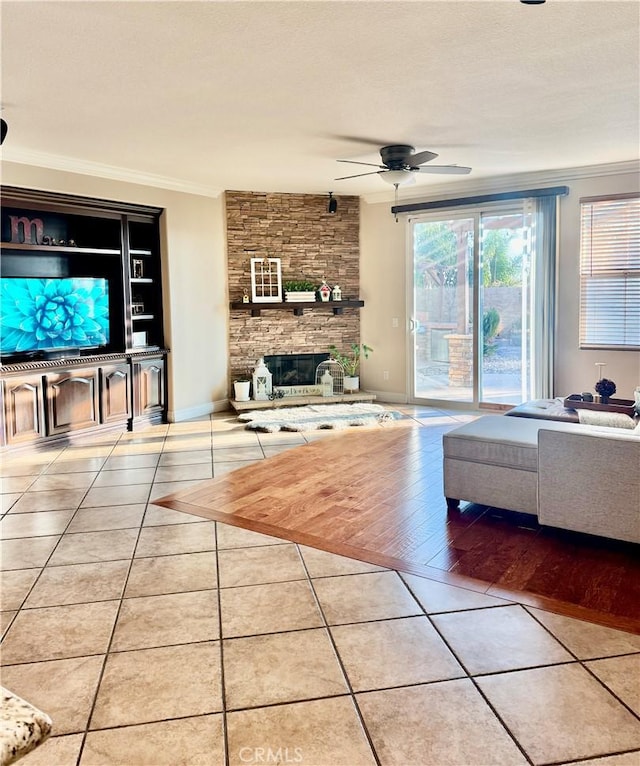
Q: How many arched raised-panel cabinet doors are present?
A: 4